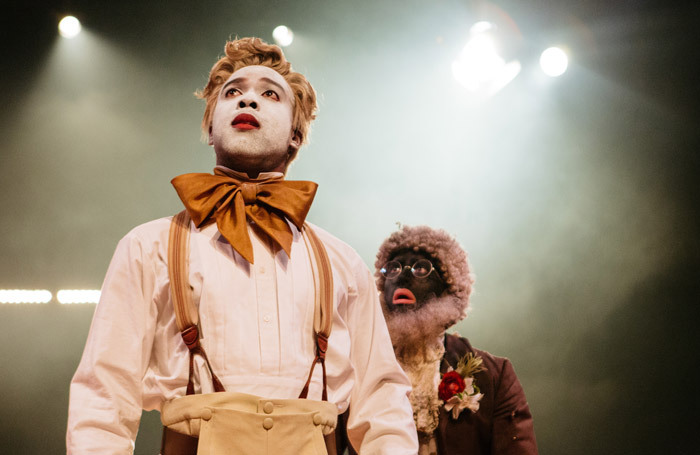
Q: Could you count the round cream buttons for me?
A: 4